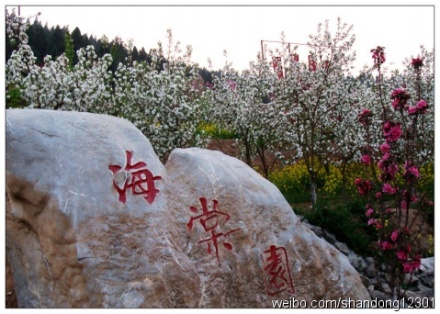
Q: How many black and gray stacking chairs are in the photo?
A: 0